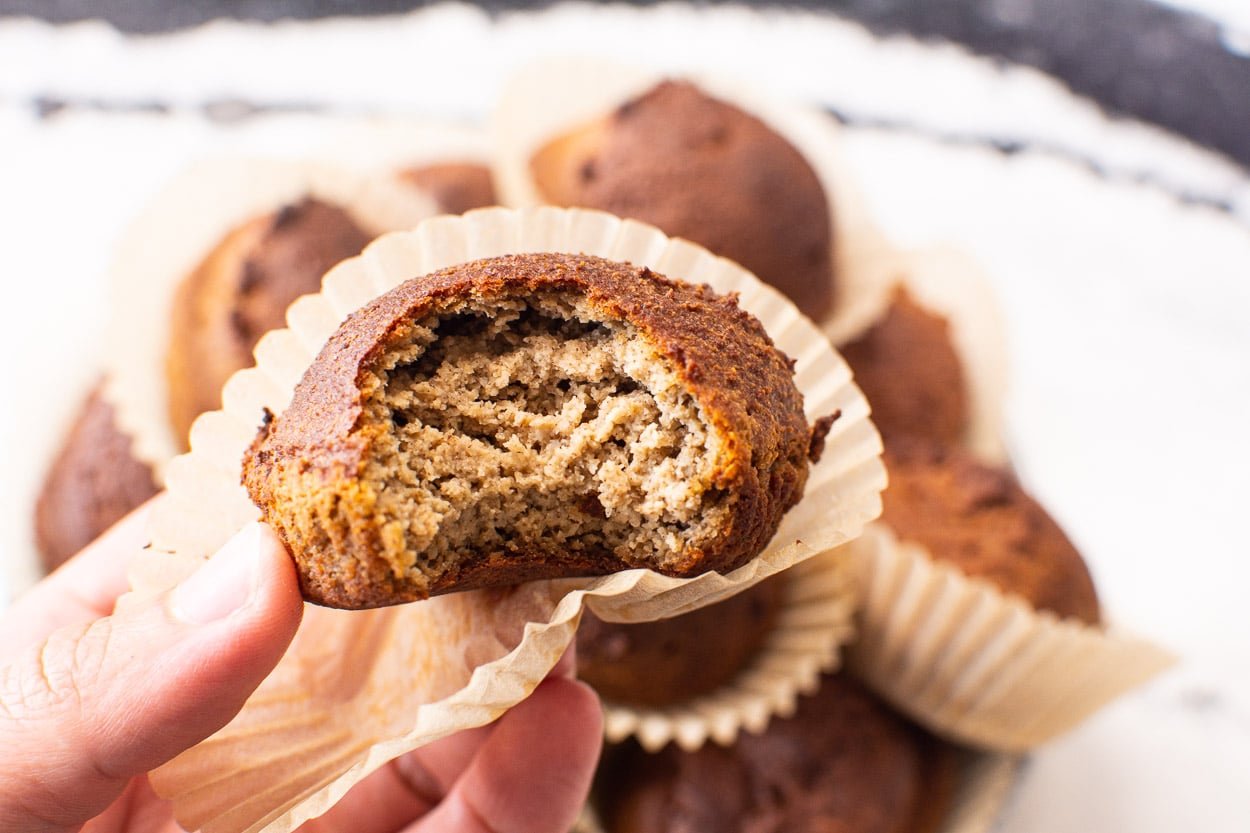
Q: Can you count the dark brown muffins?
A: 9